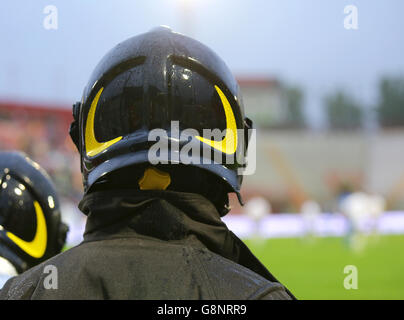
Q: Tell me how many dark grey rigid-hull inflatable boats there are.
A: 0